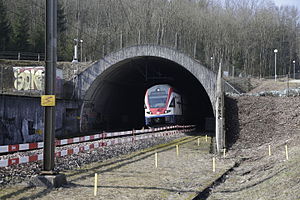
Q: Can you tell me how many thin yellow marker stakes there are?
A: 9